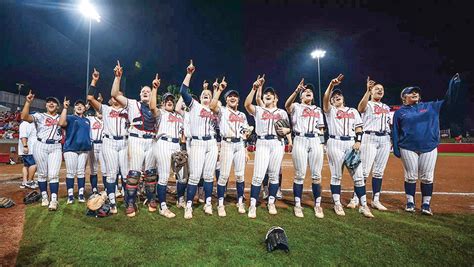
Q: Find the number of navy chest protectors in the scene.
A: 1